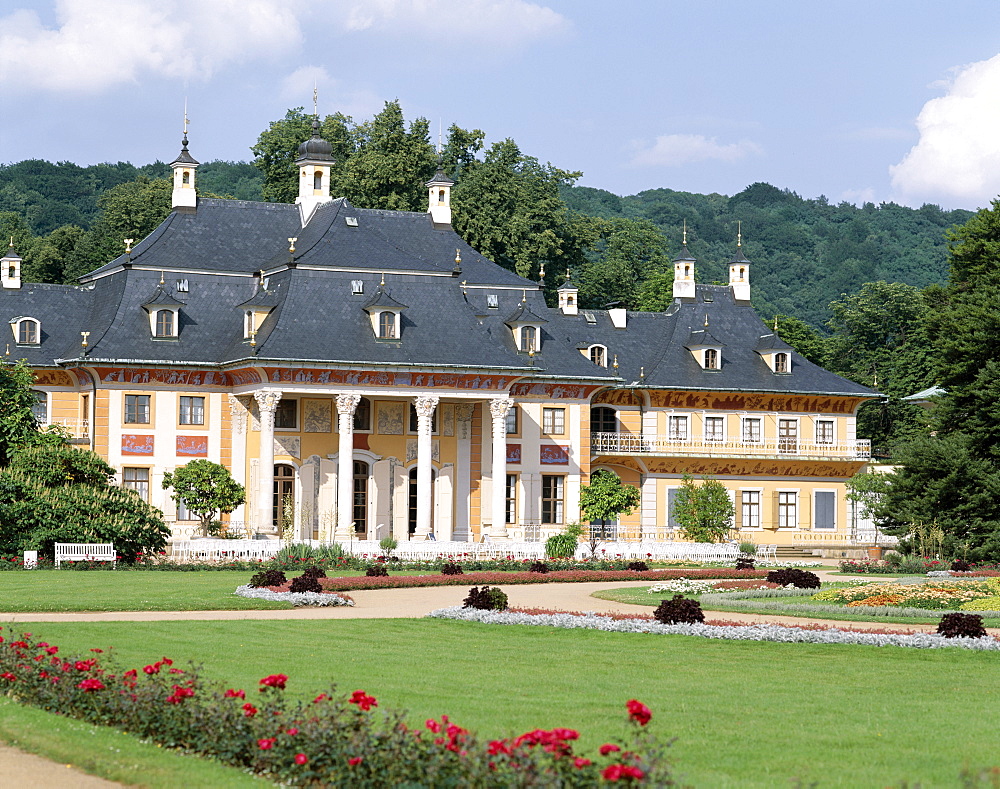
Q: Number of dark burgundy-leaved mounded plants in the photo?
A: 13